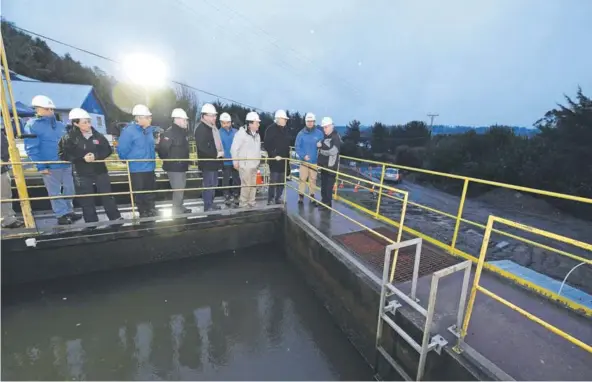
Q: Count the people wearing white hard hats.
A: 10